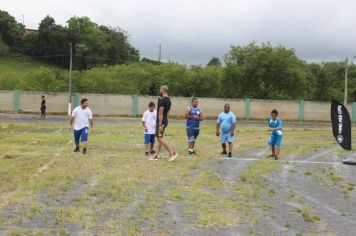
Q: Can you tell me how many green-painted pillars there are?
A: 6